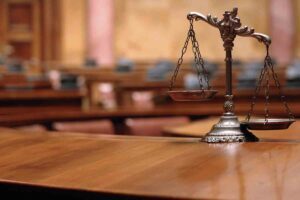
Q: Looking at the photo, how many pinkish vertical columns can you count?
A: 2